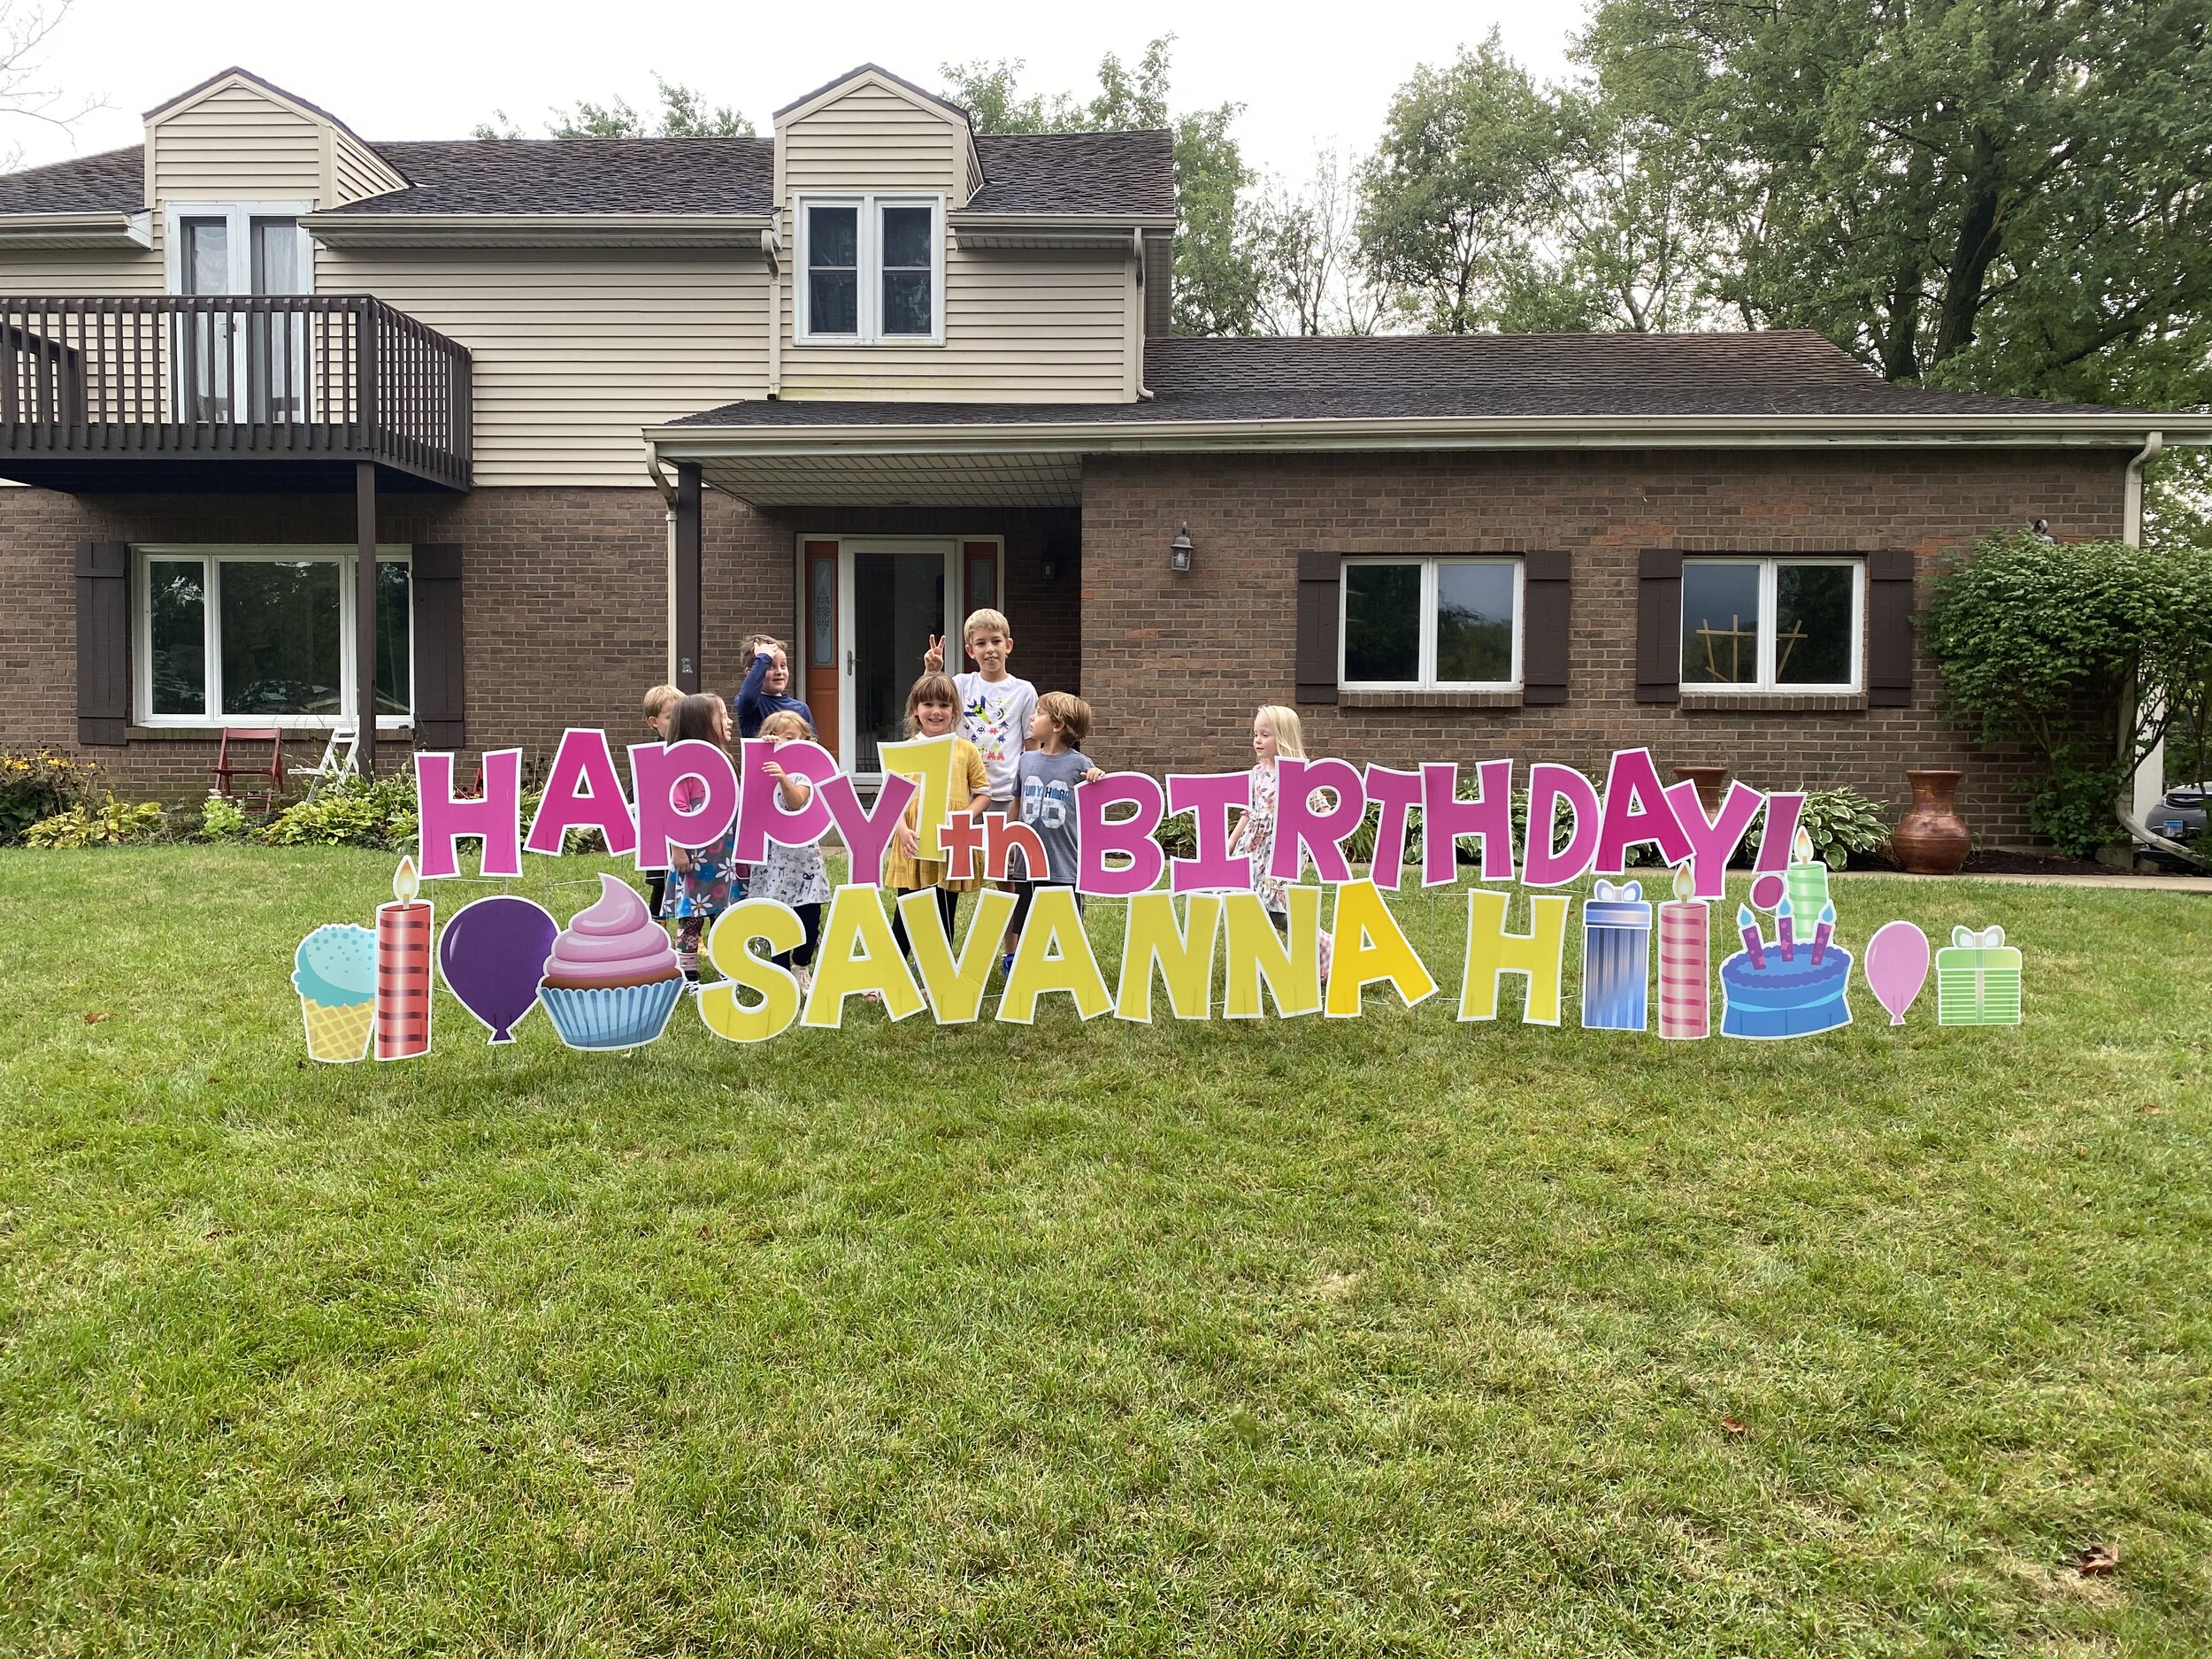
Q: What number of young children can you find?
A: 8